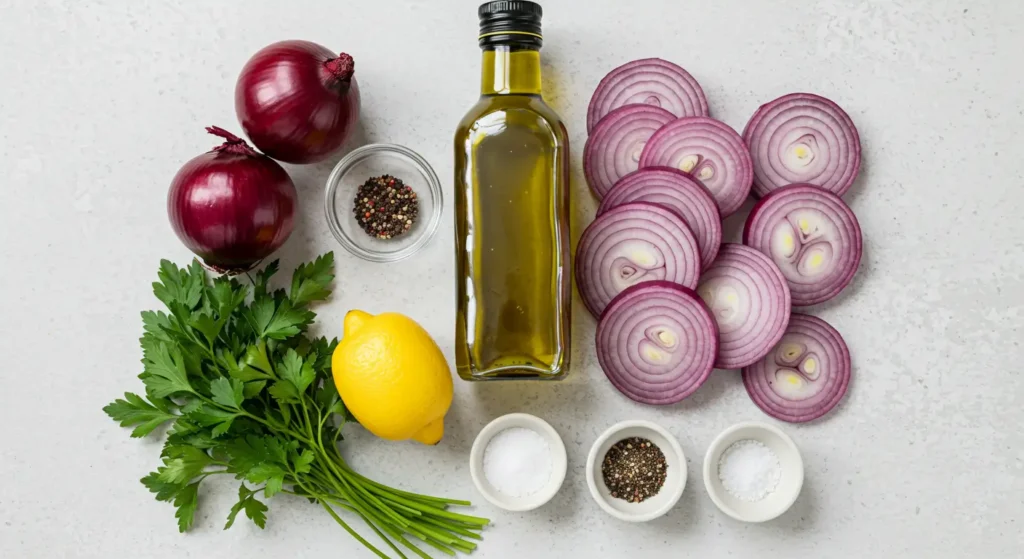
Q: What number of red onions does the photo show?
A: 2